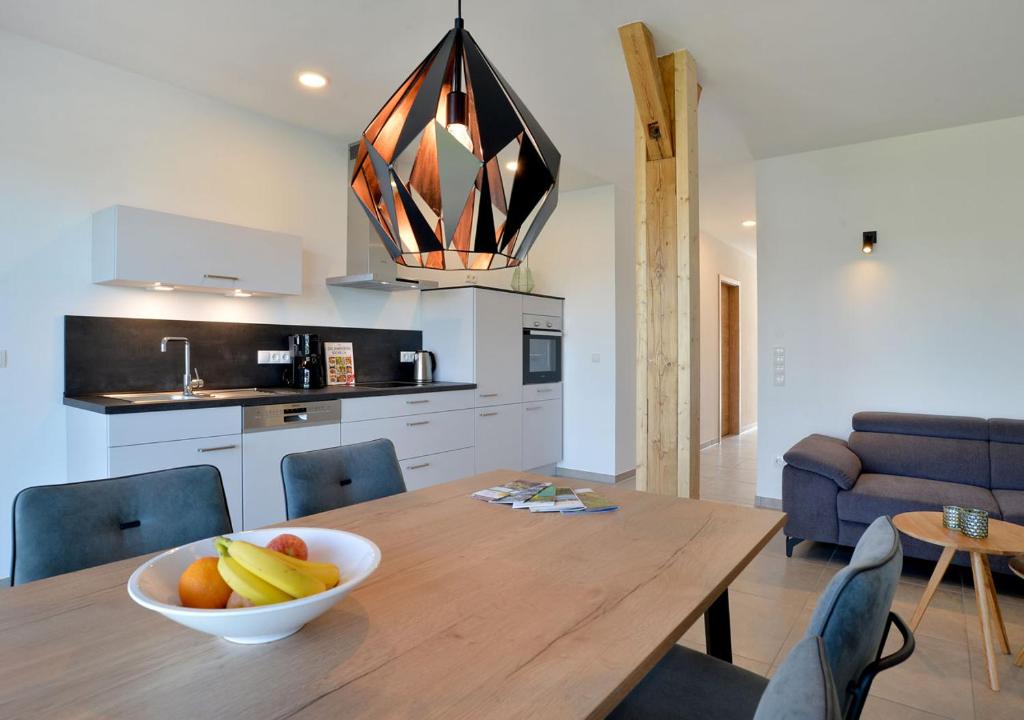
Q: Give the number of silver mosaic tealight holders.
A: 2